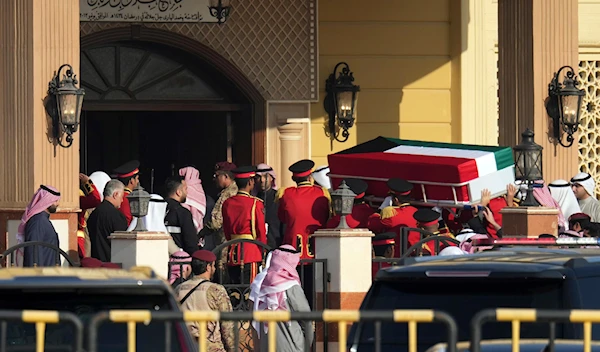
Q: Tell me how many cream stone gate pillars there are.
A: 2